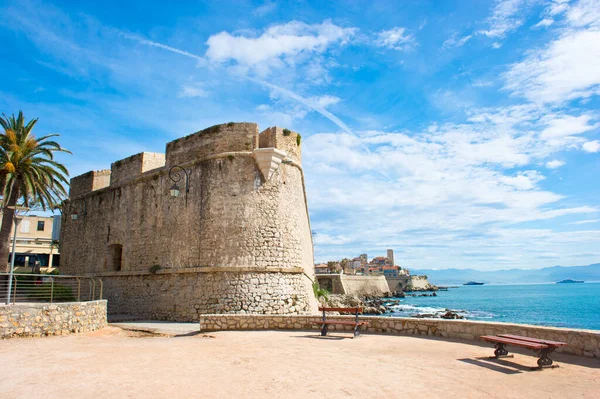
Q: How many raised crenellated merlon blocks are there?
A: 4